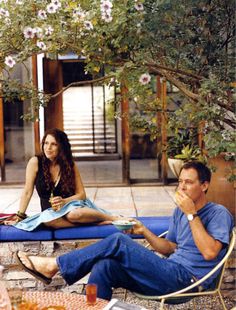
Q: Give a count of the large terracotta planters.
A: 1